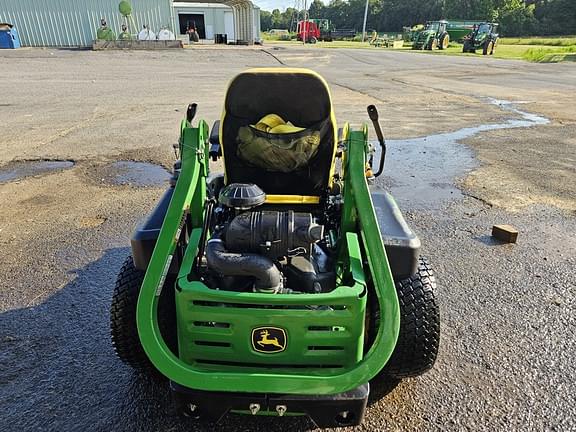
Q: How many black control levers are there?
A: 2